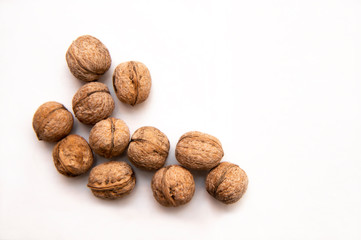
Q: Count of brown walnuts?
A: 11